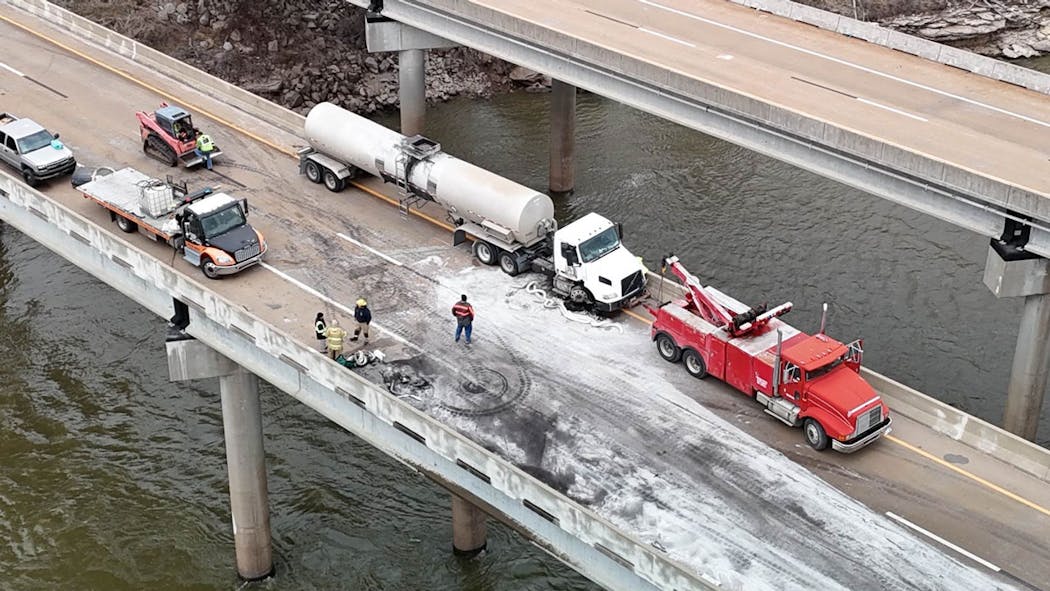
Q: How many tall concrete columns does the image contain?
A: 5